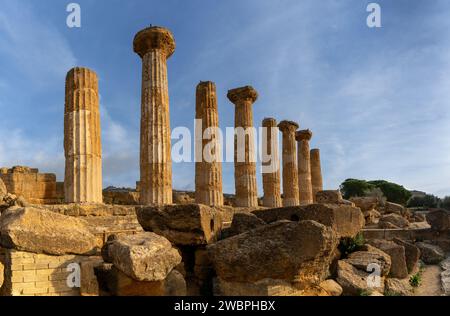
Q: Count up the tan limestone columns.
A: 8